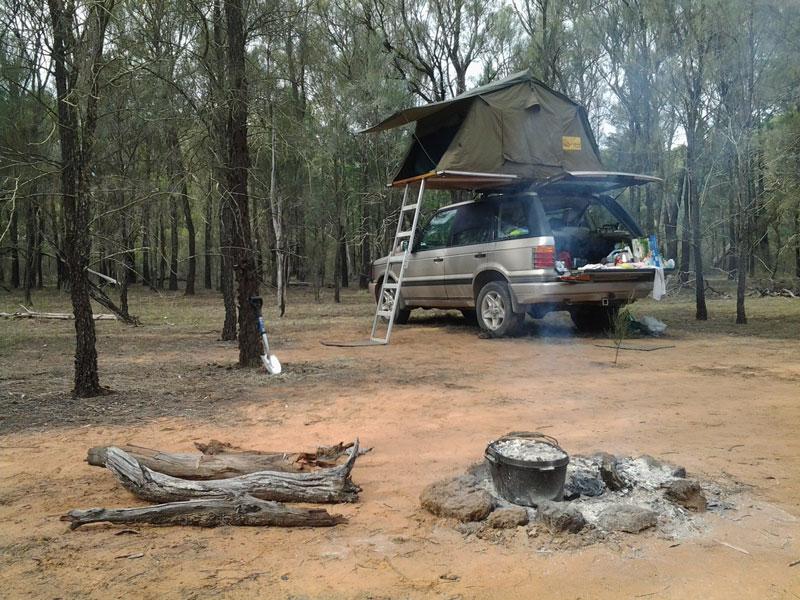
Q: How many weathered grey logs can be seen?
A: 3